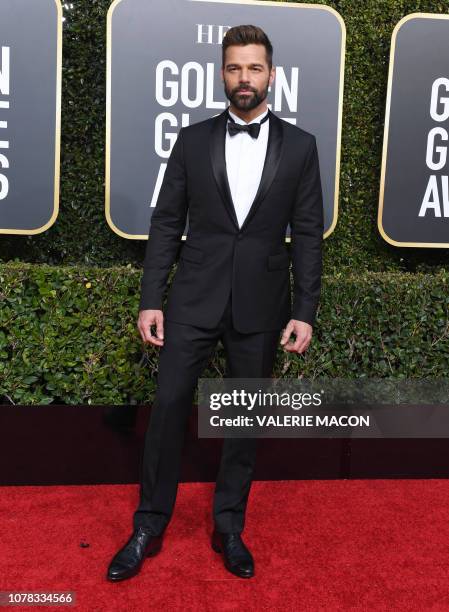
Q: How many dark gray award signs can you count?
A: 3